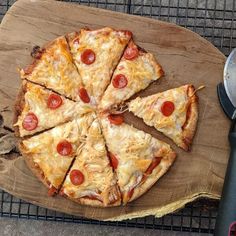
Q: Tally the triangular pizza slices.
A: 8